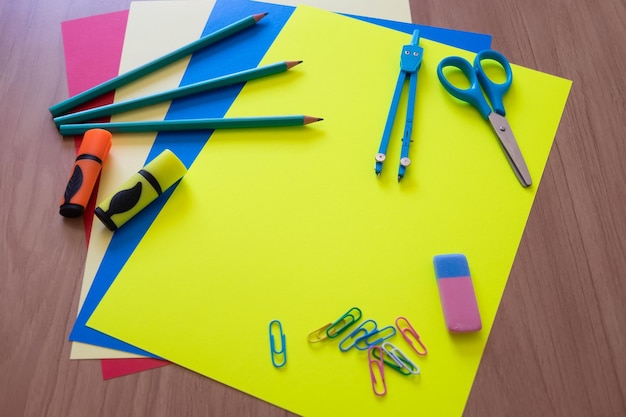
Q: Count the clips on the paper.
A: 9